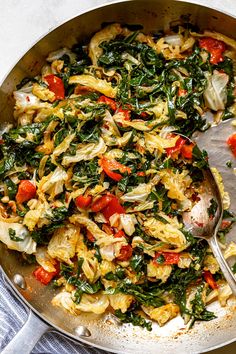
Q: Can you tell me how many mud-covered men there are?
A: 0